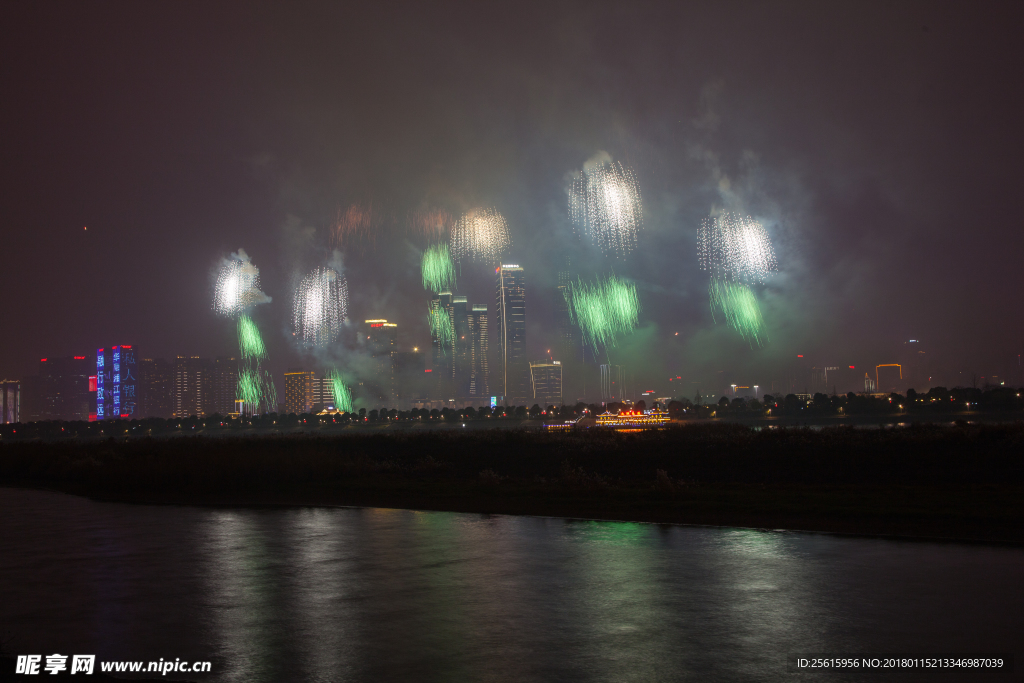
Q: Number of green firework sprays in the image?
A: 7